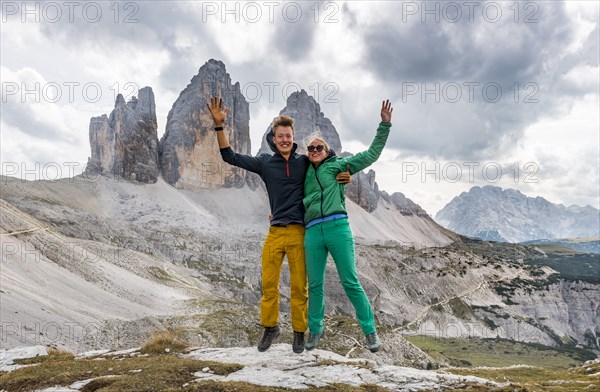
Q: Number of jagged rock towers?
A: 3